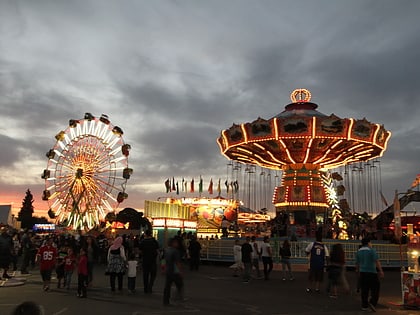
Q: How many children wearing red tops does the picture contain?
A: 2